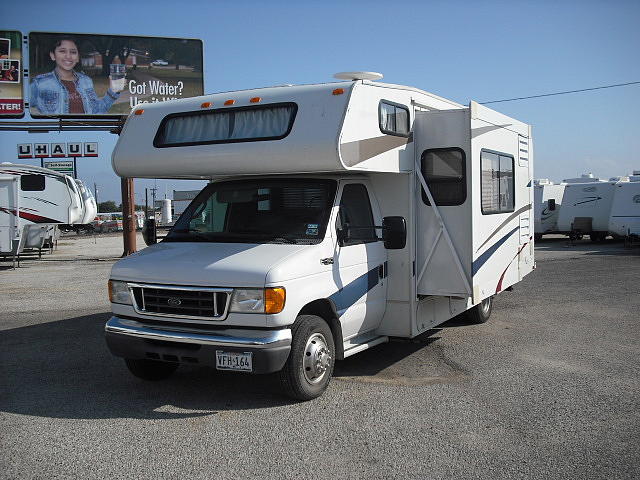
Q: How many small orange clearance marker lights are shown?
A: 5